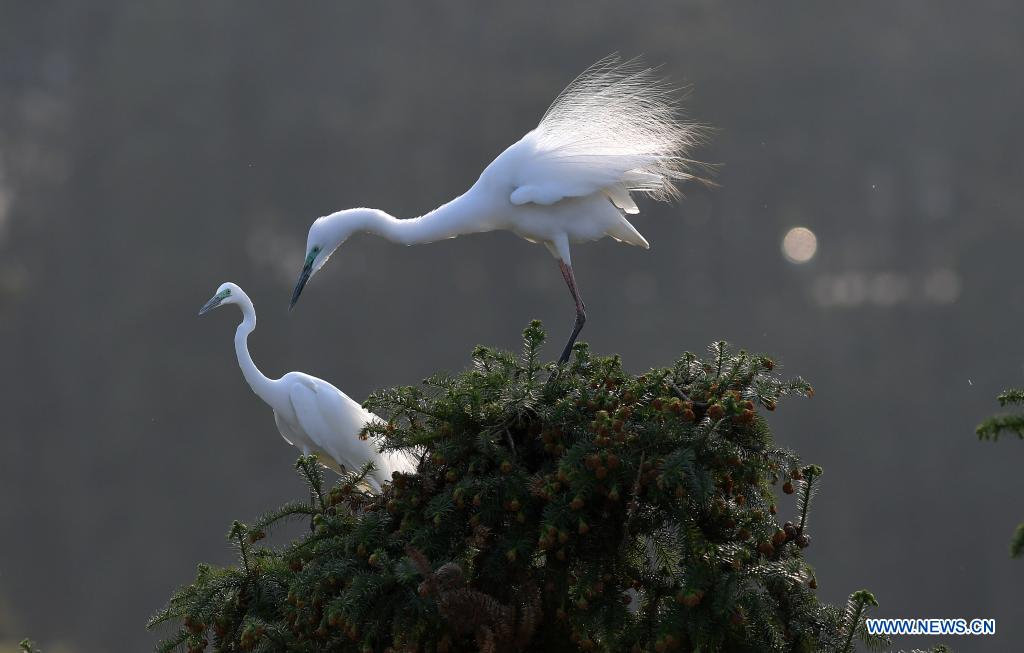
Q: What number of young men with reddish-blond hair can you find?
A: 0